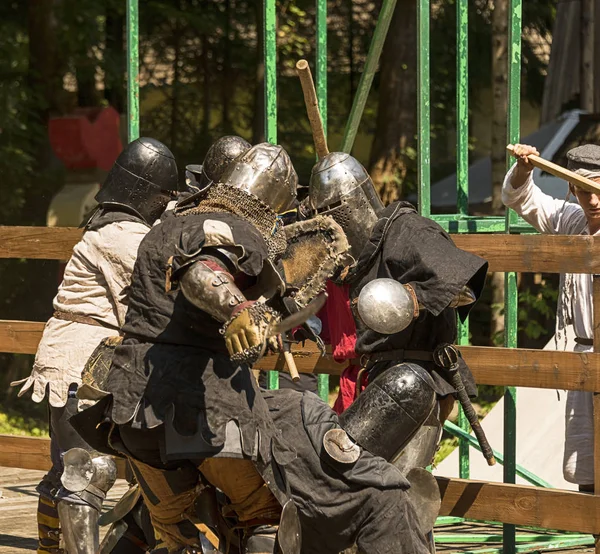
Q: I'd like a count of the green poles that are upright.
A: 6